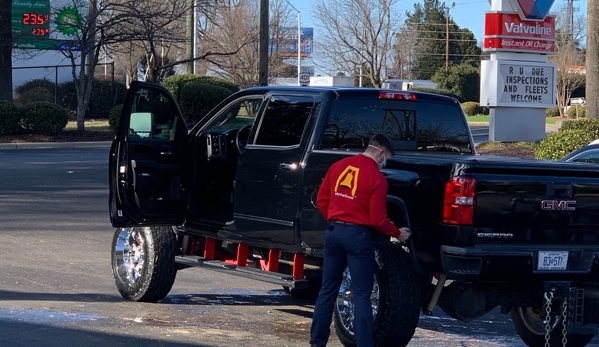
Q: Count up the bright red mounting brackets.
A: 4